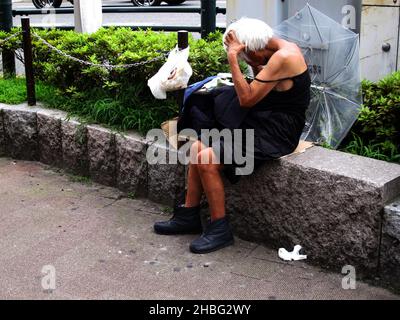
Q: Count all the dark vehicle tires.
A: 2